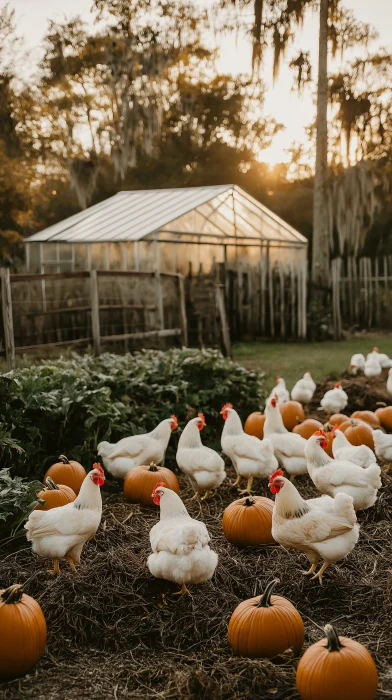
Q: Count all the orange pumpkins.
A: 15